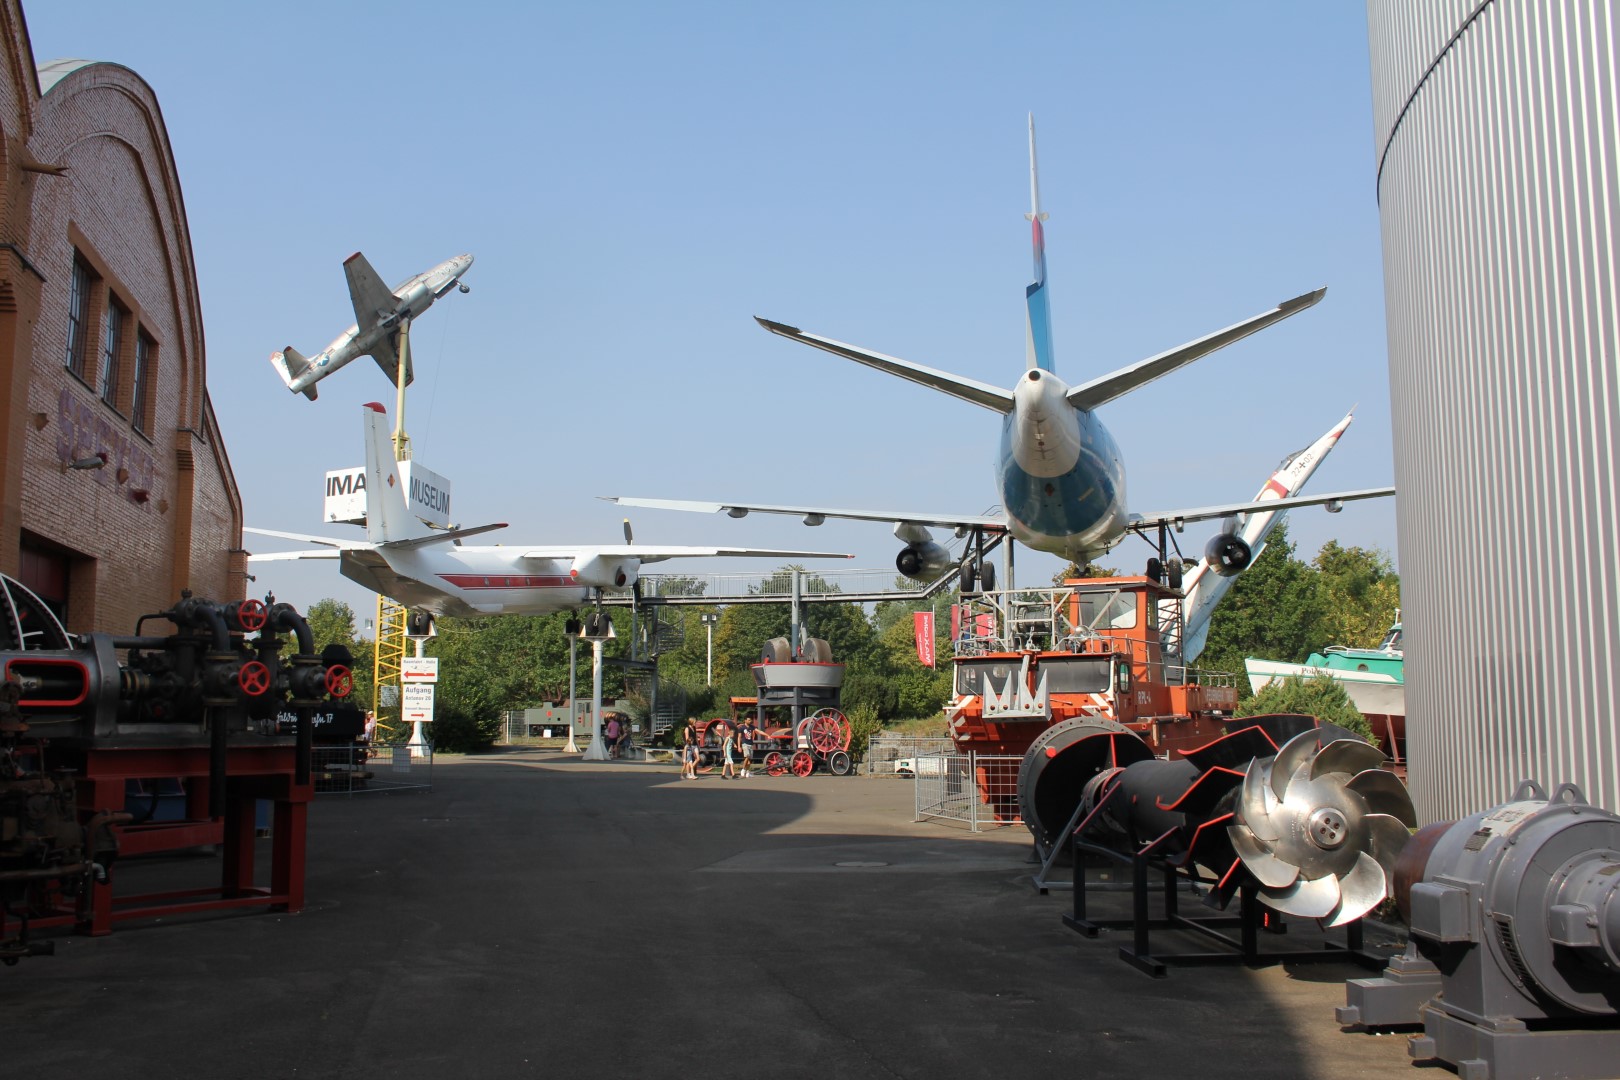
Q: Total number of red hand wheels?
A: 3